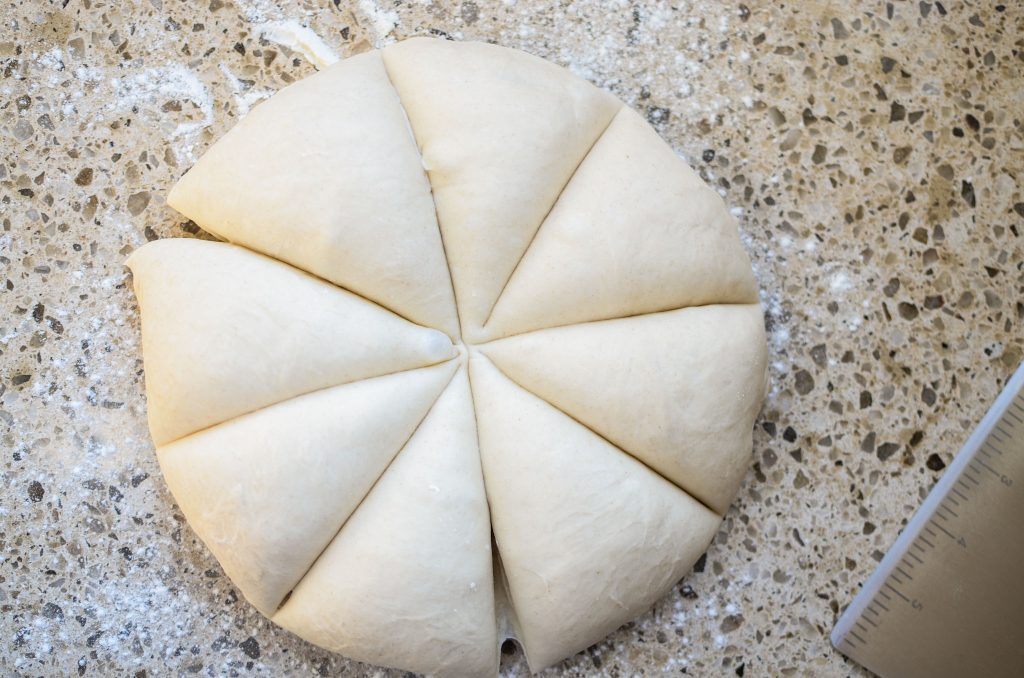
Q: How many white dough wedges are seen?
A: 8